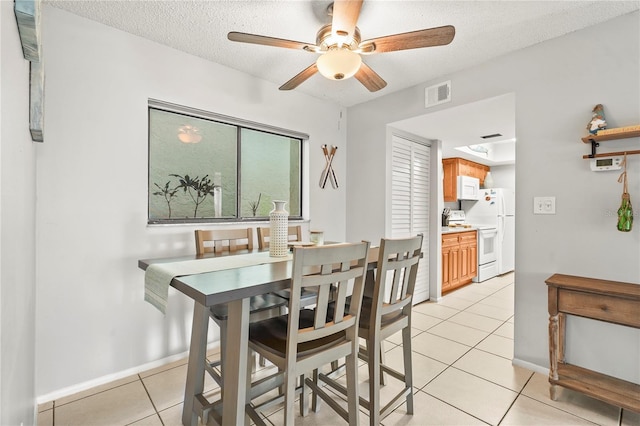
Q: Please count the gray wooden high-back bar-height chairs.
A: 4